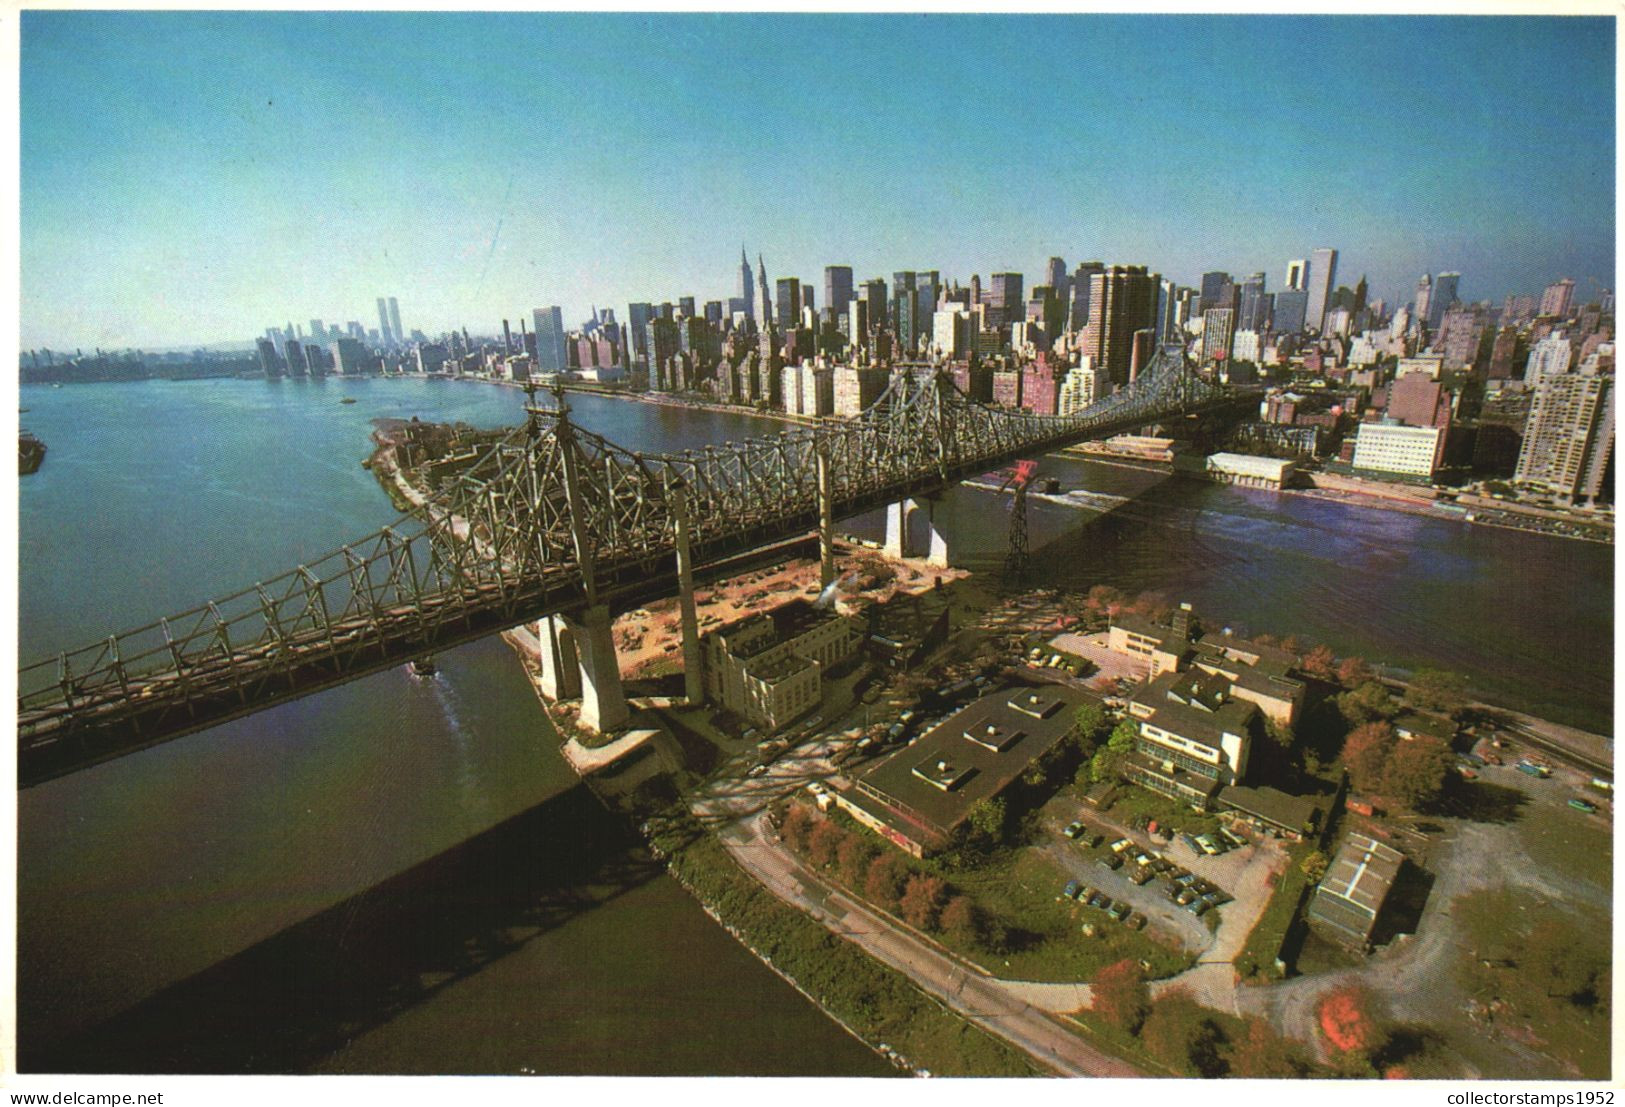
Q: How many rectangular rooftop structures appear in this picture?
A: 3